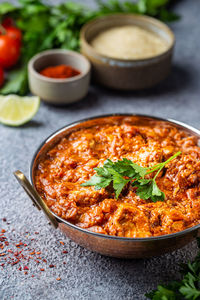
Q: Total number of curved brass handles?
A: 1